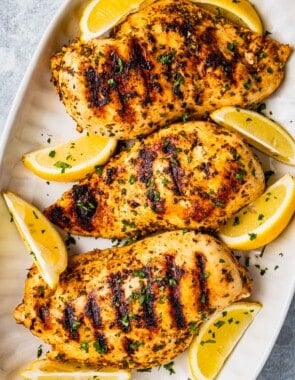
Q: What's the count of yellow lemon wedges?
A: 8